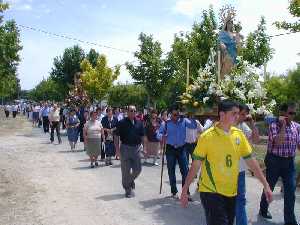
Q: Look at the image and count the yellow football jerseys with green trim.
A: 1